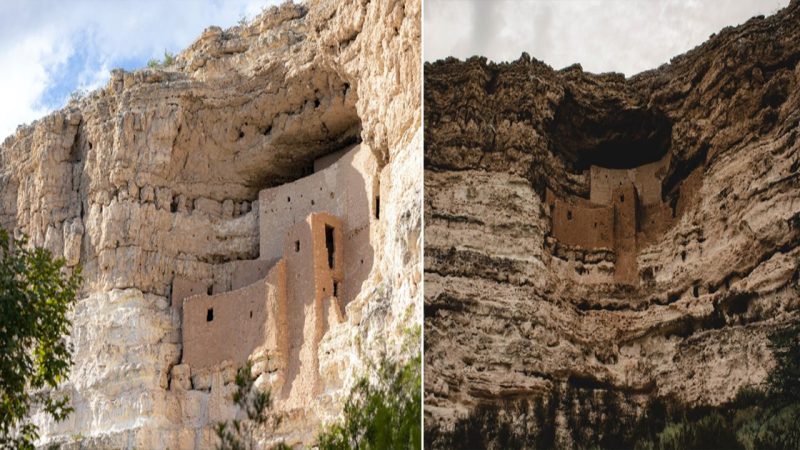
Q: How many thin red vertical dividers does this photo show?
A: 0